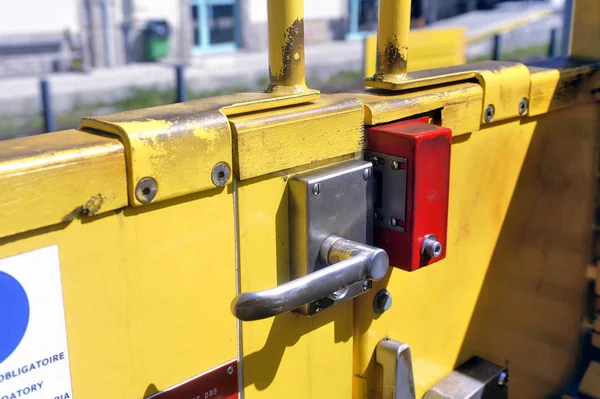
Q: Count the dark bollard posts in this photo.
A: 4